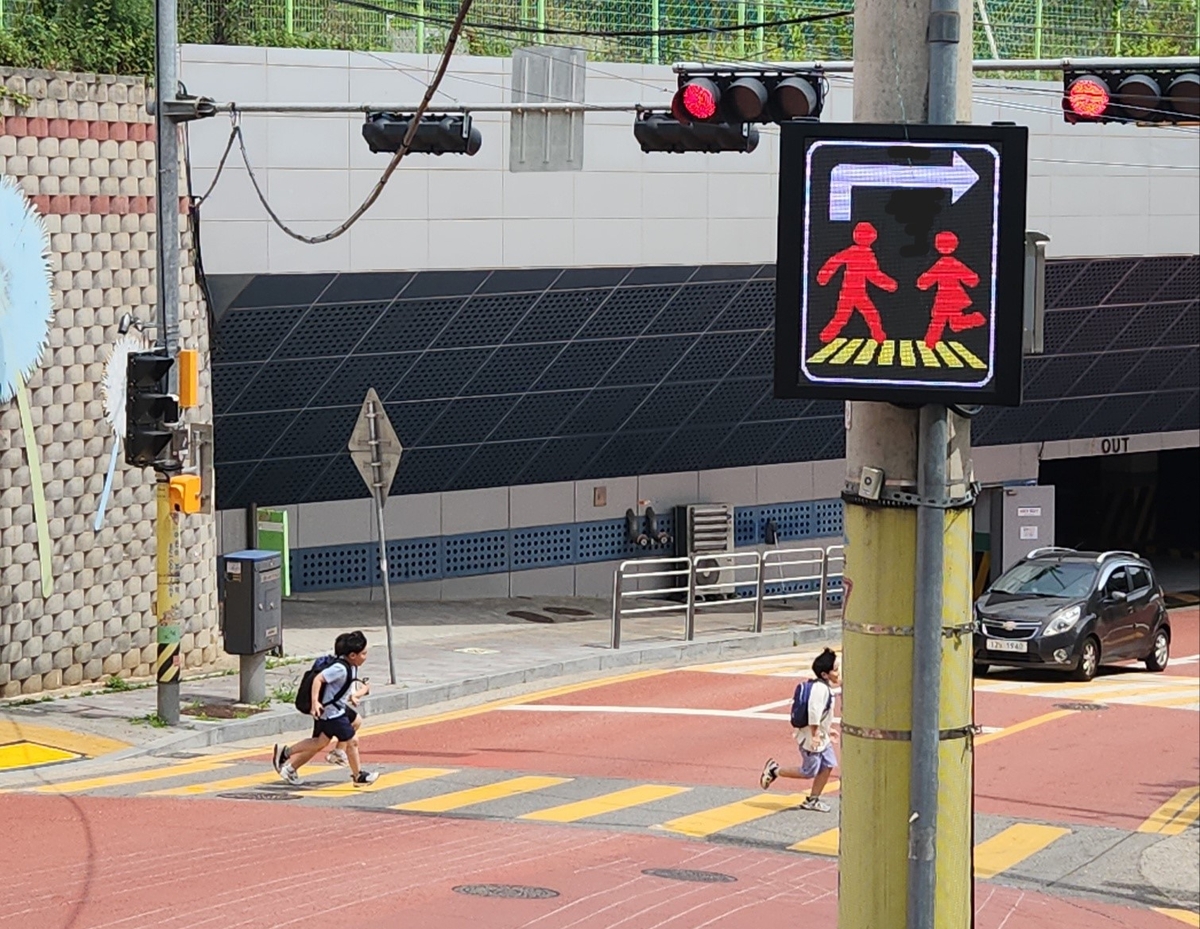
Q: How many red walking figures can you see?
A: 2